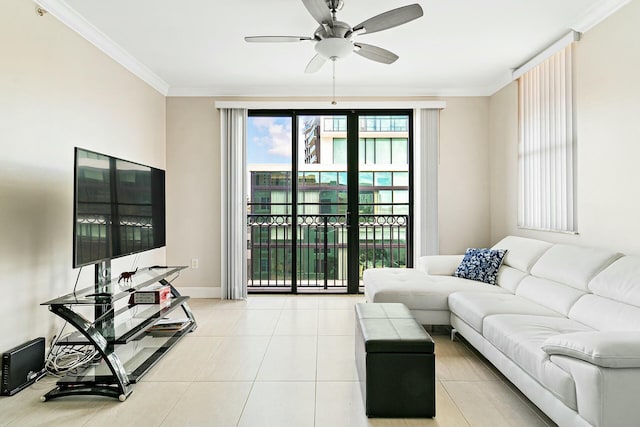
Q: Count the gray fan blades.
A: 5